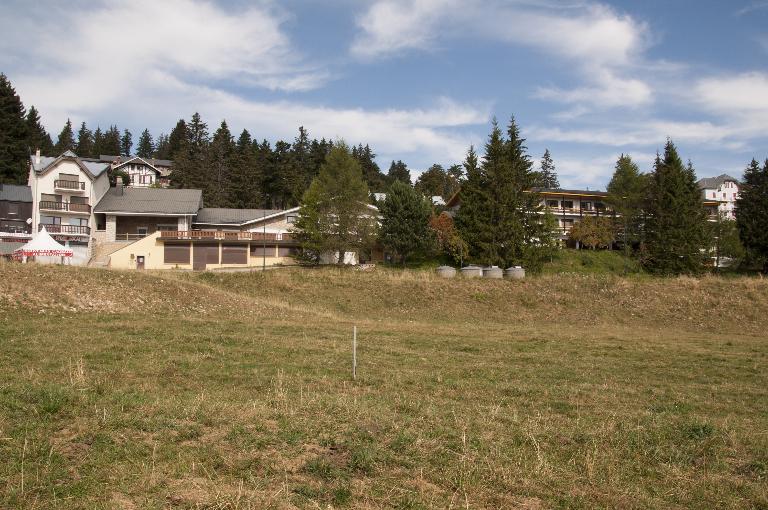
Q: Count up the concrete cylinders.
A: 4